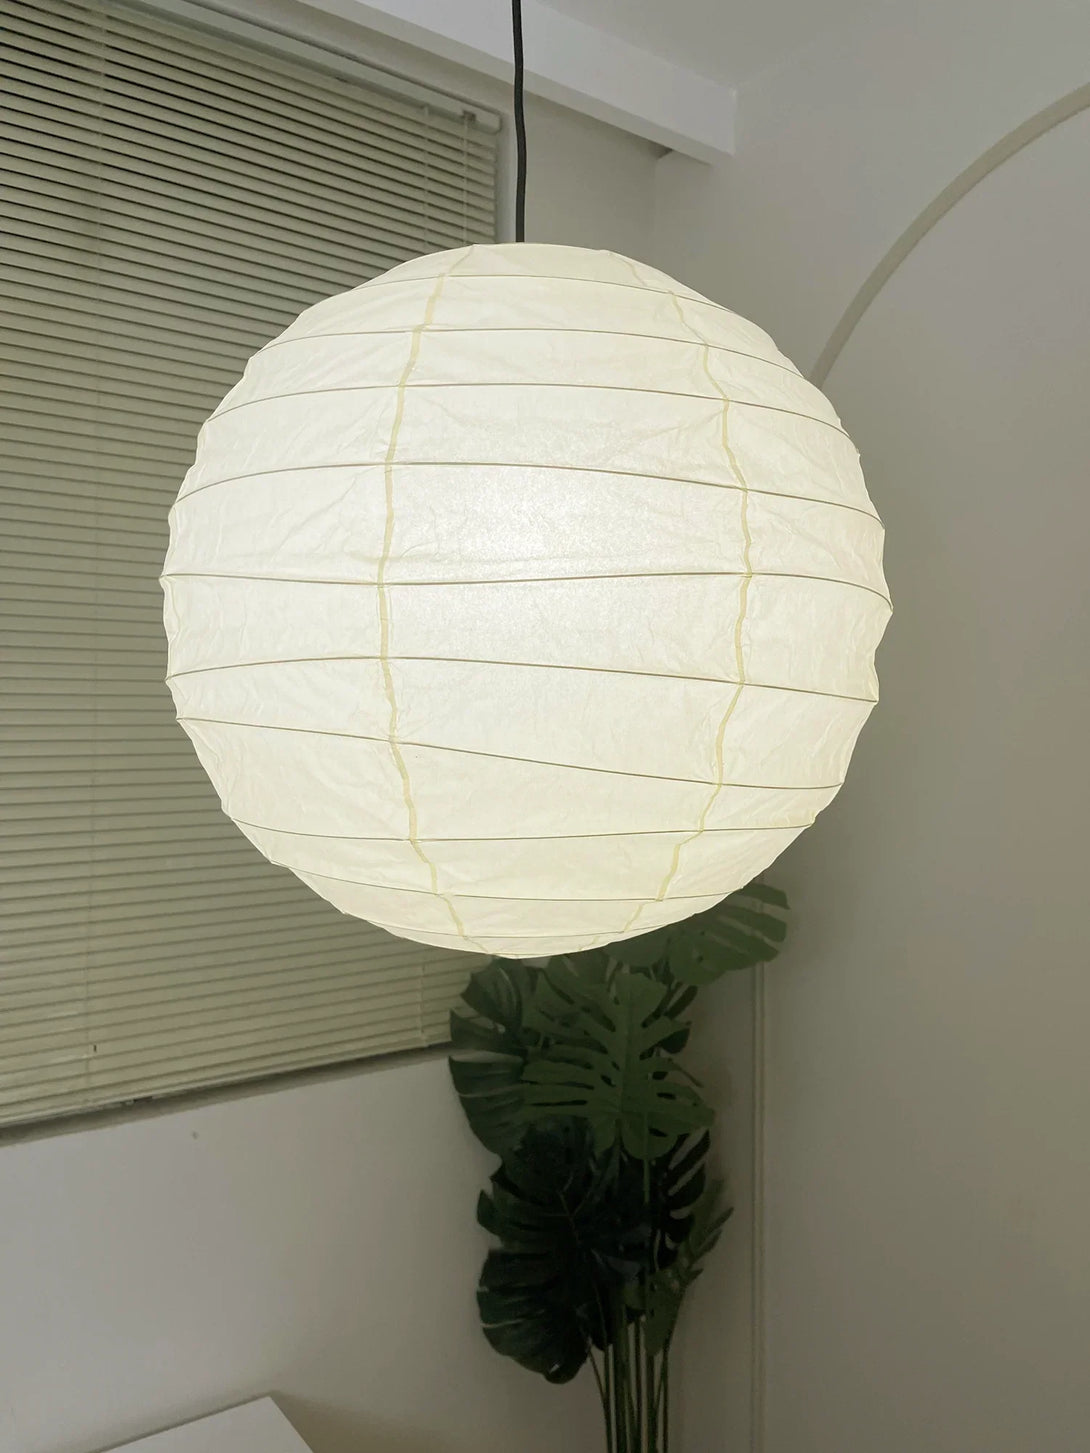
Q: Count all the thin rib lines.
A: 10